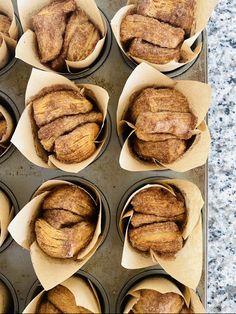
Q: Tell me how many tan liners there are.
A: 12